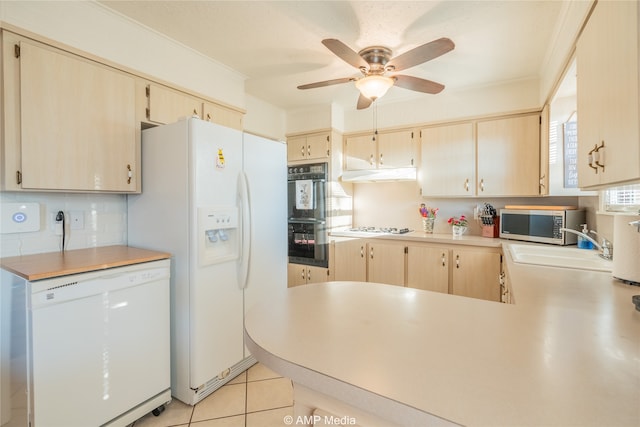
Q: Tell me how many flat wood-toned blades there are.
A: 5